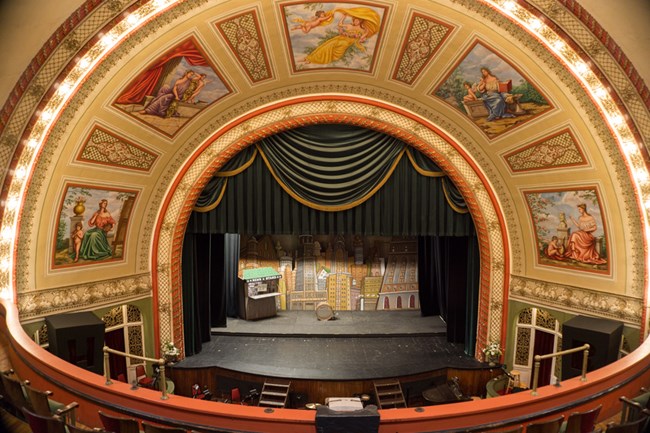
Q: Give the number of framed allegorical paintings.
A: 5